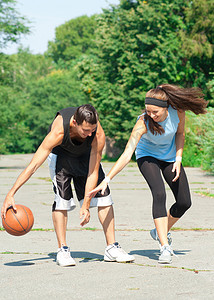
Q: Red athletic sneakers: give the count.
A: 0